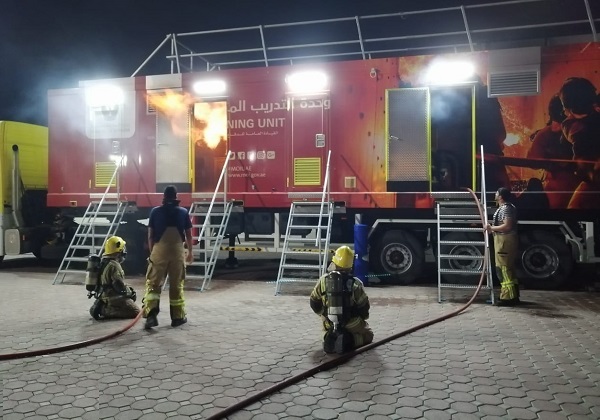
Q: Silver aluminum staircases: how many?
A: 4